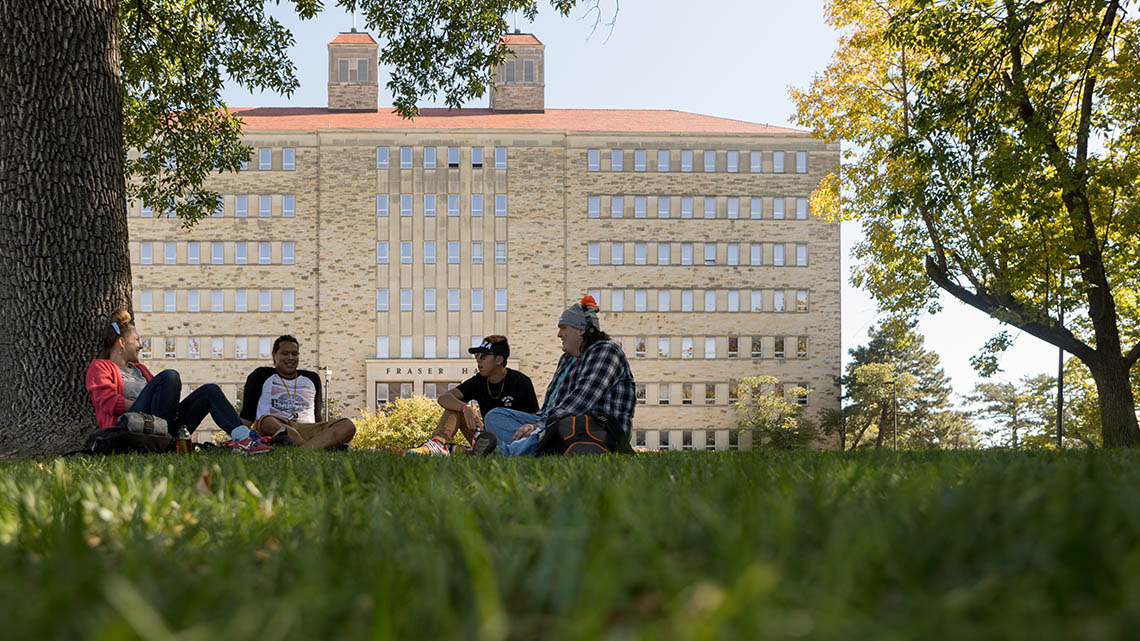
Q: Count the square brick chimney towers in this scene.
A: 2